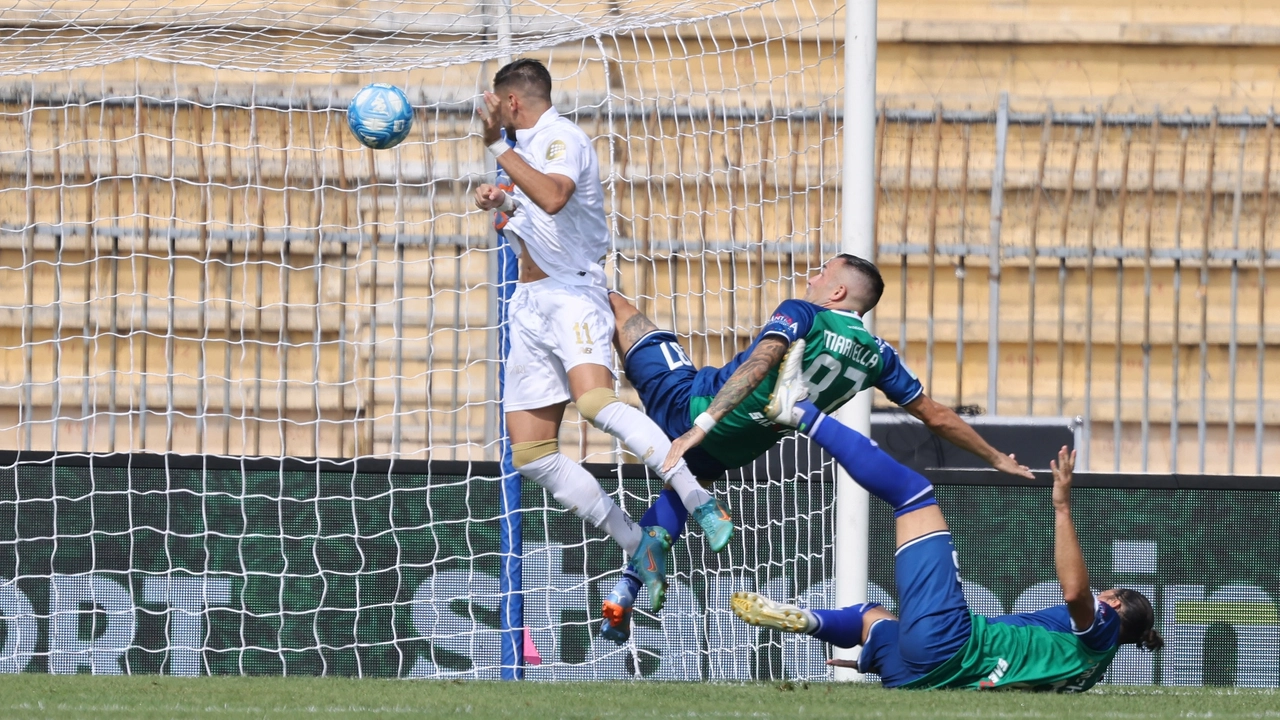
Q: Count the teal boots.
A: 2